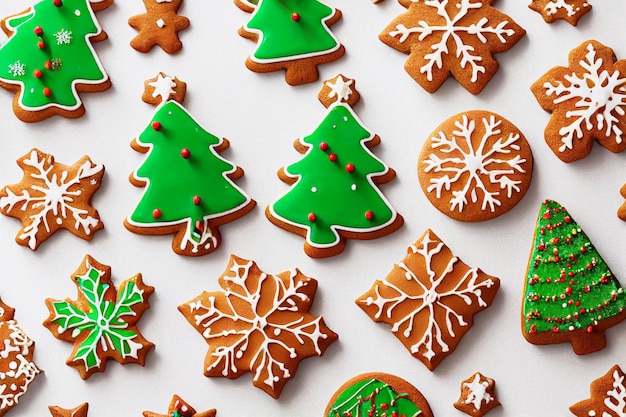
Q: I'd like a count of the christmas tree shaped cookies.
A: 5